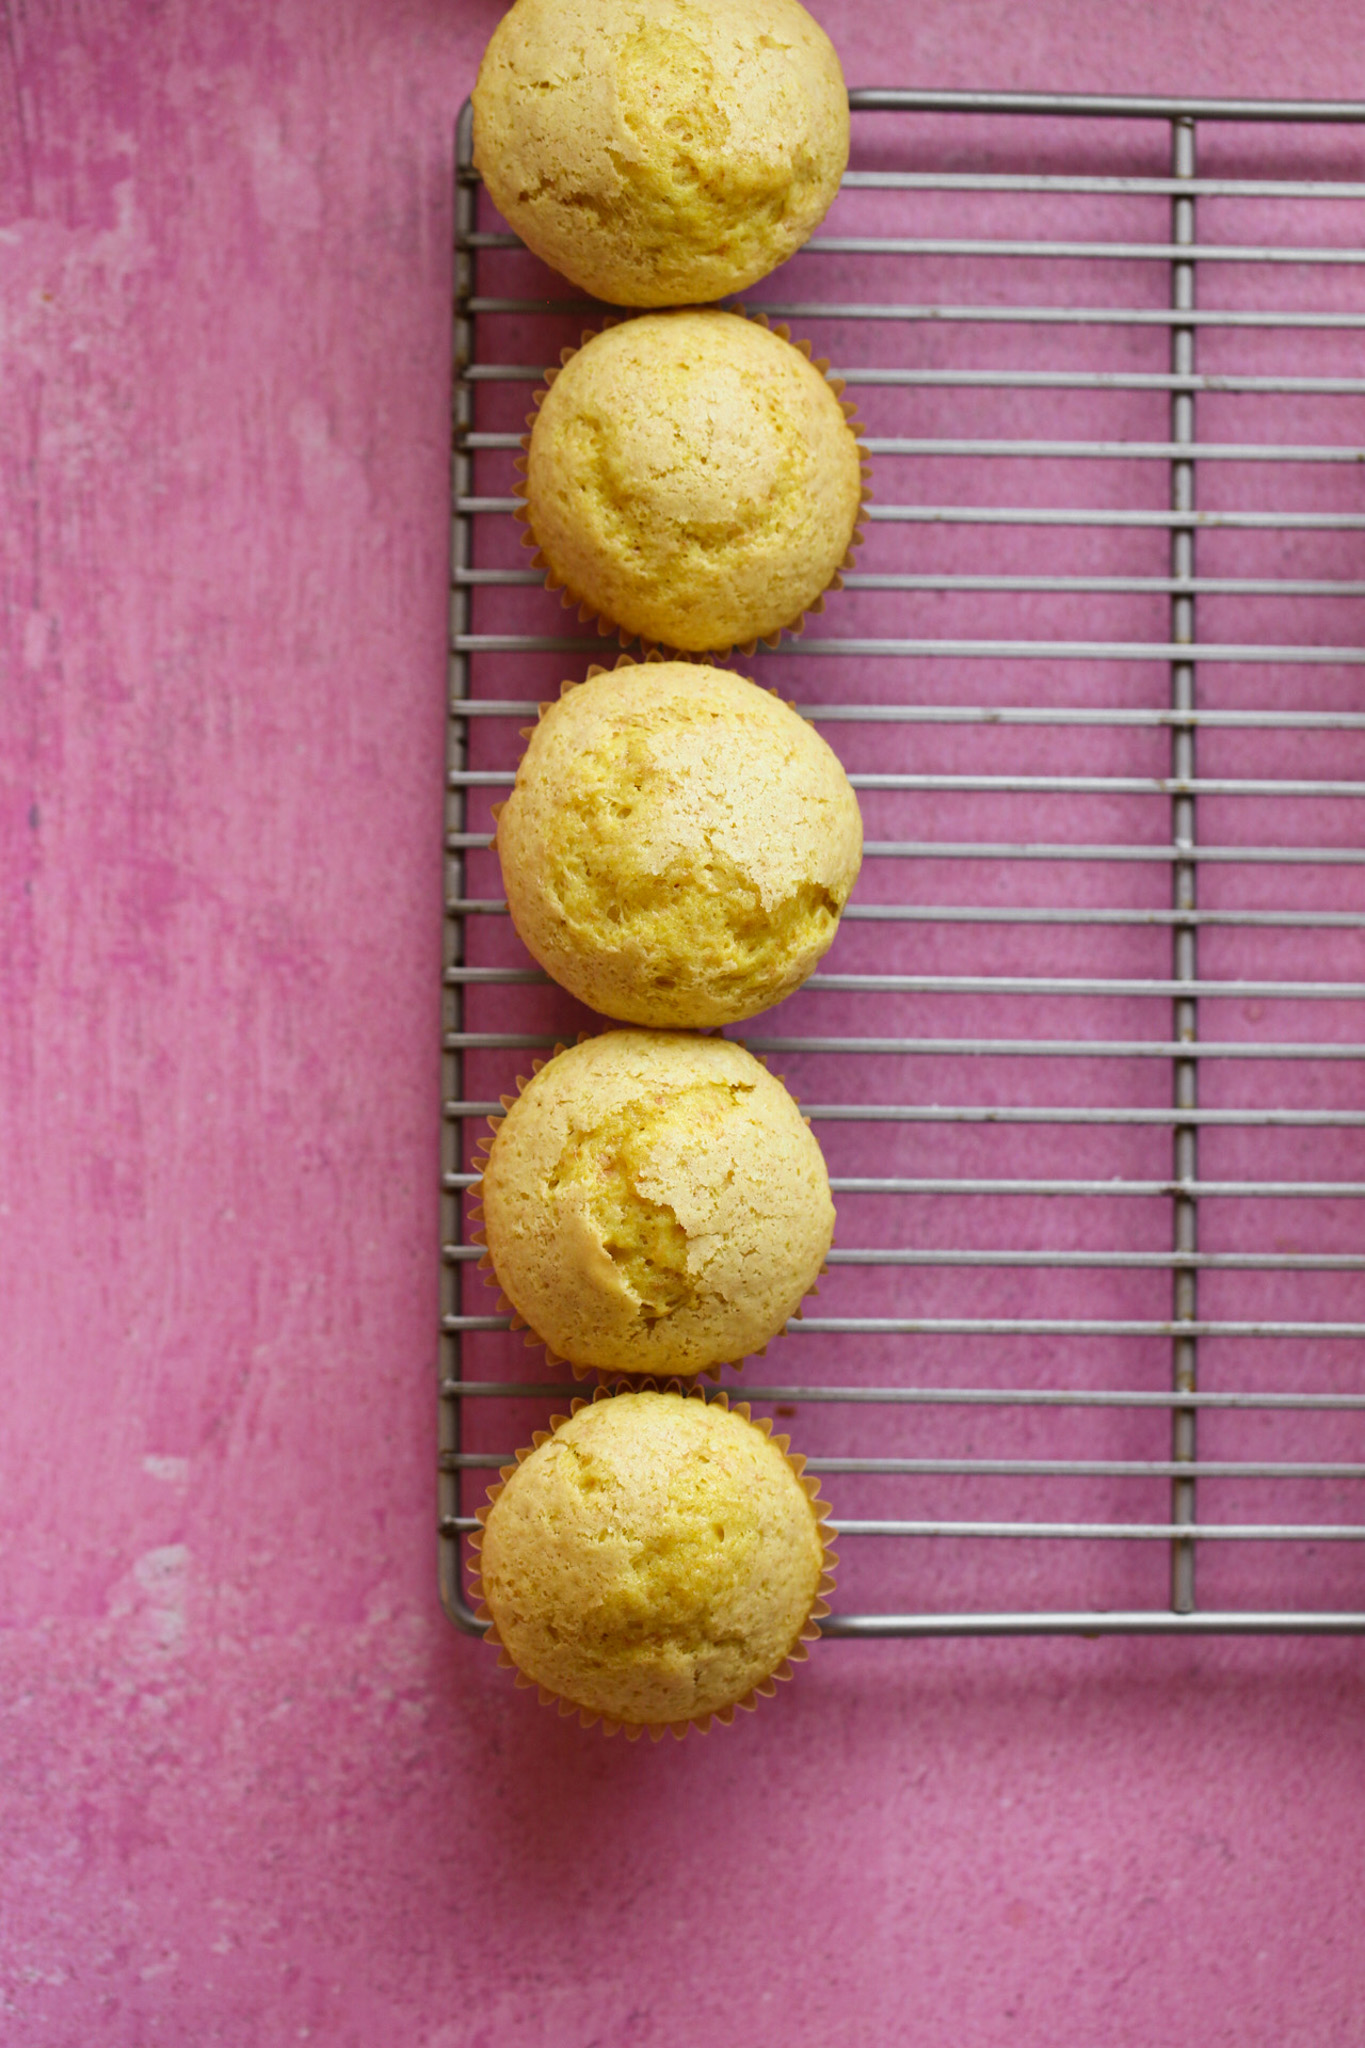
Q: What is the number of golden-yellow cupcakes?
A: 5